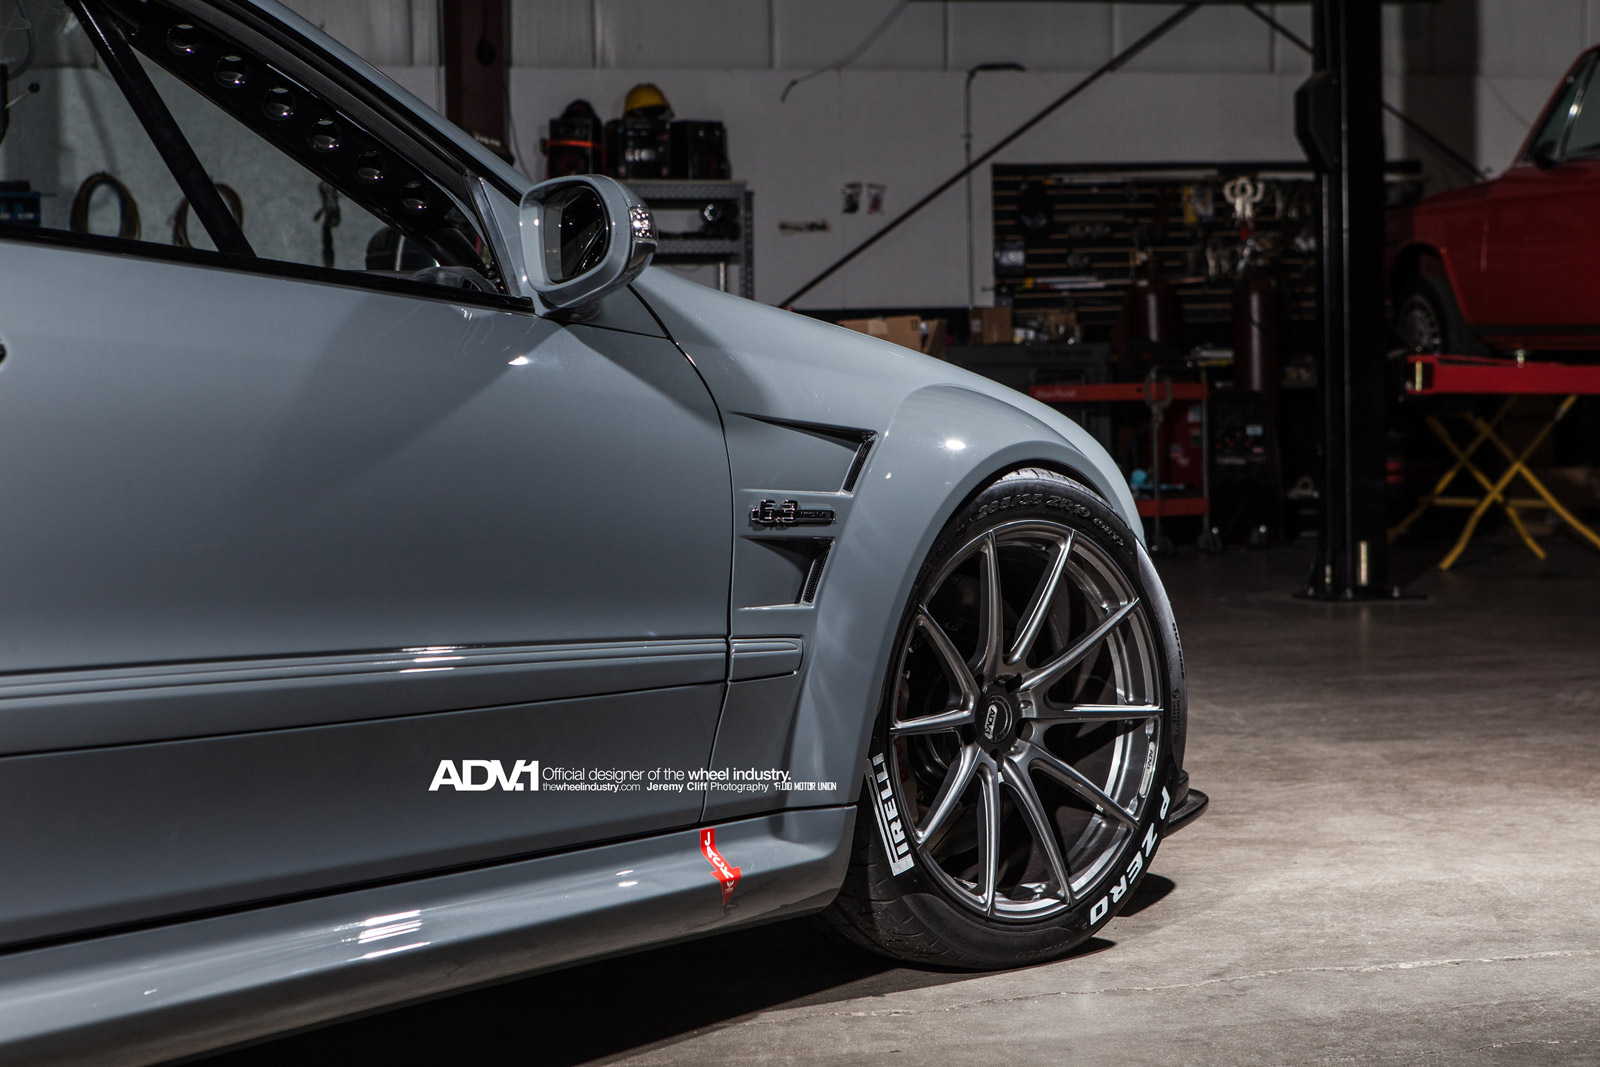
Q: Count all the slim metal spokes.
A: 10